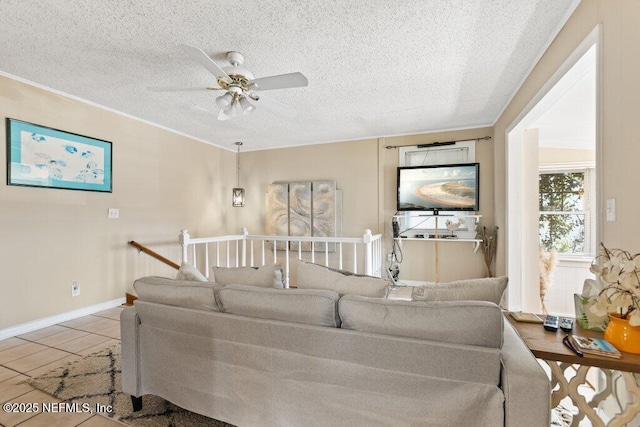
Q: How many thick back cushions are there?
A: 3